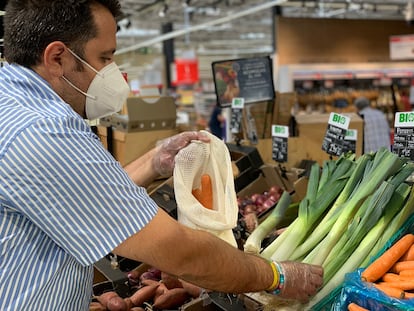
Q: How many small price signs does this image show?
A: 5